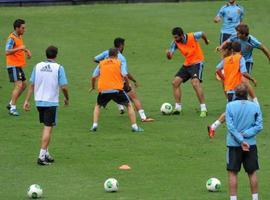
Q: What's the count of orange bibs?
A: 4